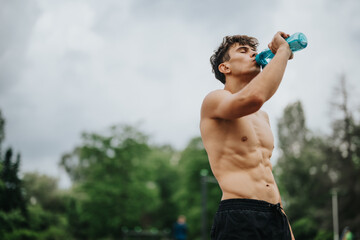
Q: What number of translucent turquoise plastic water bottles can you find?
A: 1